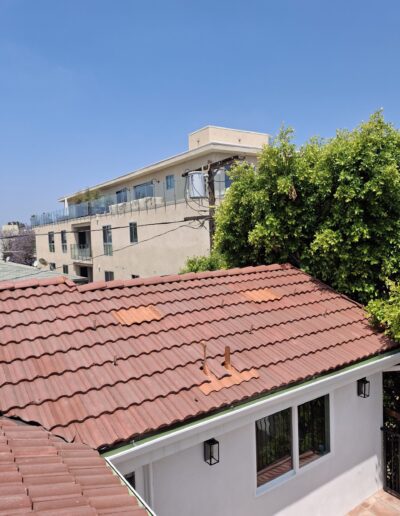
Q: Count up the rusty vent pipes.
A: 2